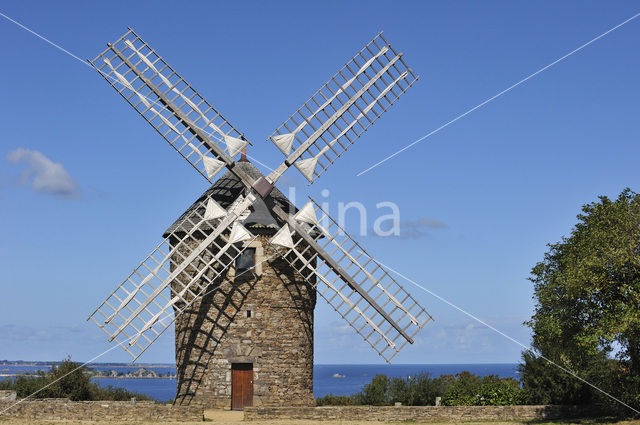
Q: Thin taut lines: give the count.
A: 4